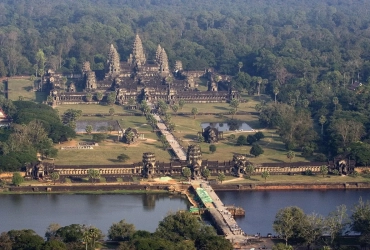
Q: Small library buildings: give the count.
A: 2